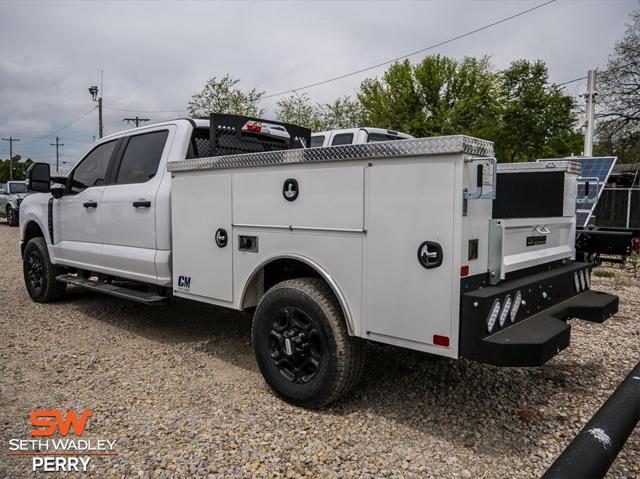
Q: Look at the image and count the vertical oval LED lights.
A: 6